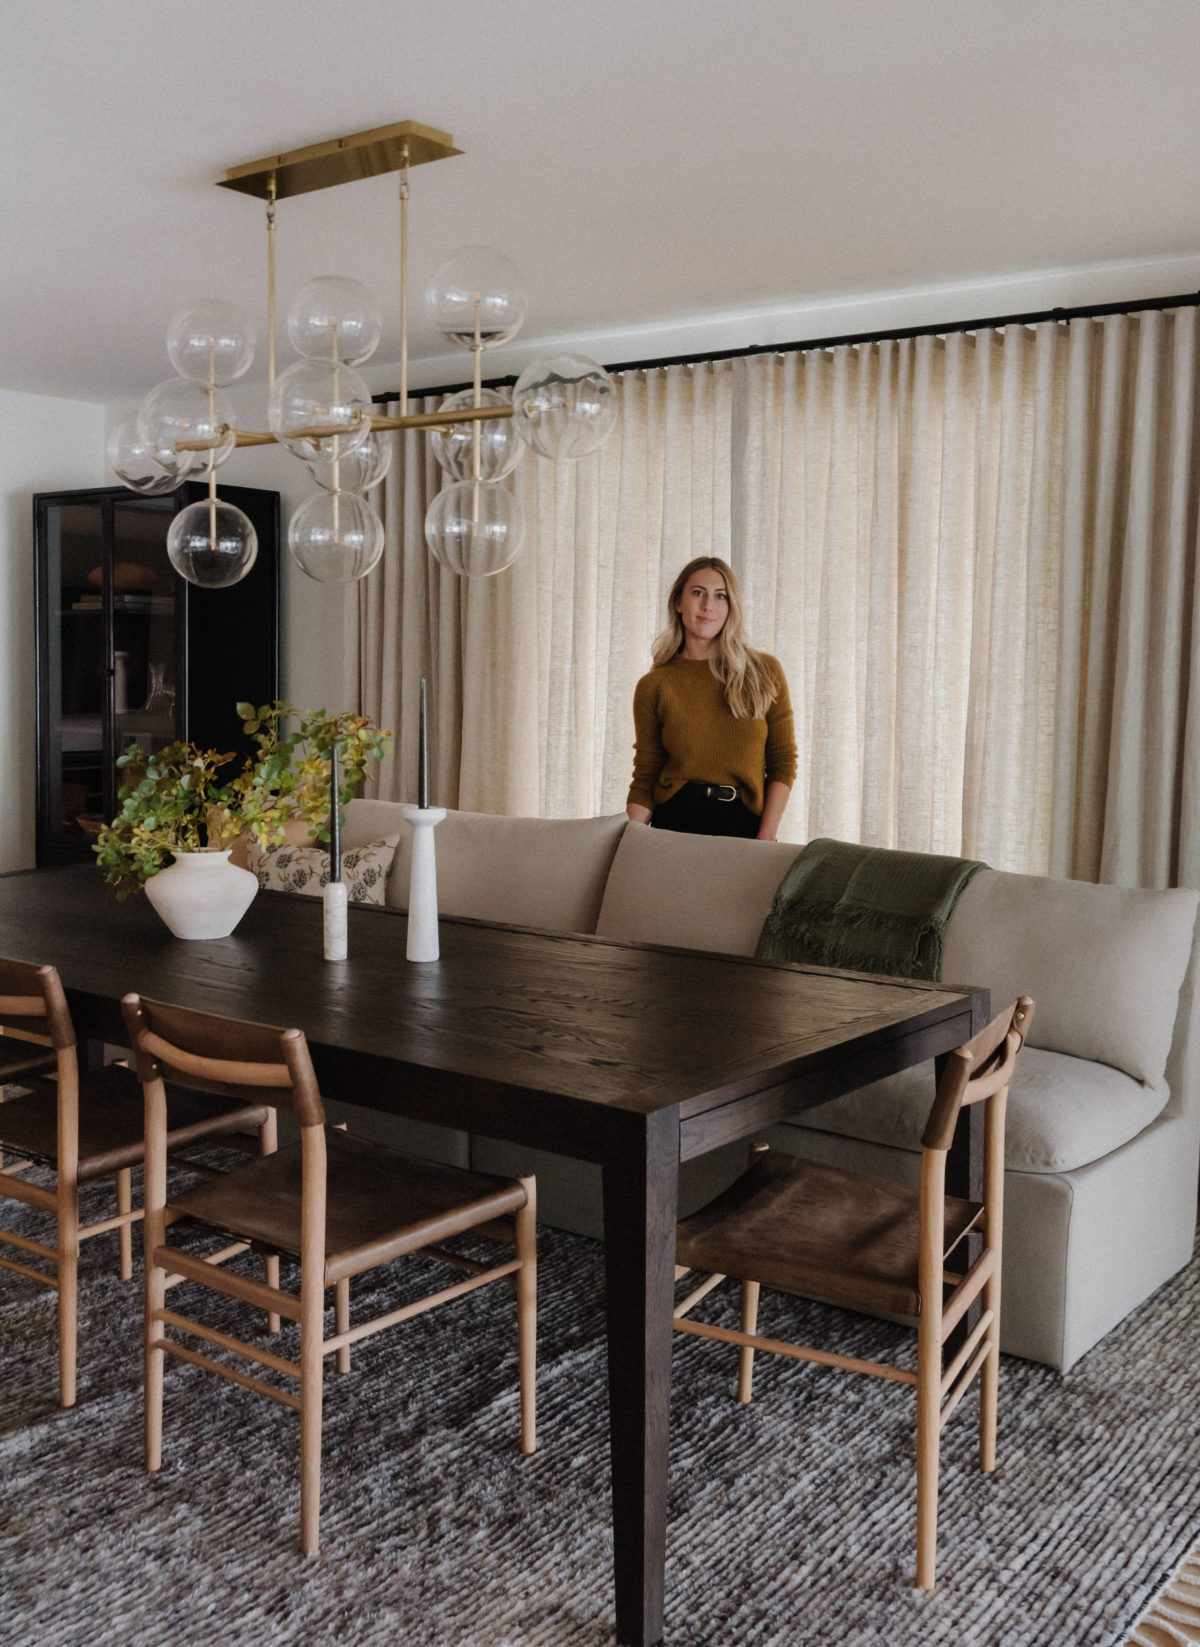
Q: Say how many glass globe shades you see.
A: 12